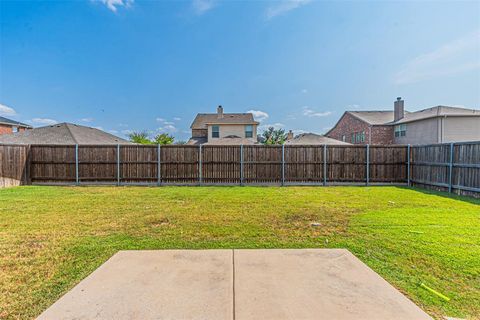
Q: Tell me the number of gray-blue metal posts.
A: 10